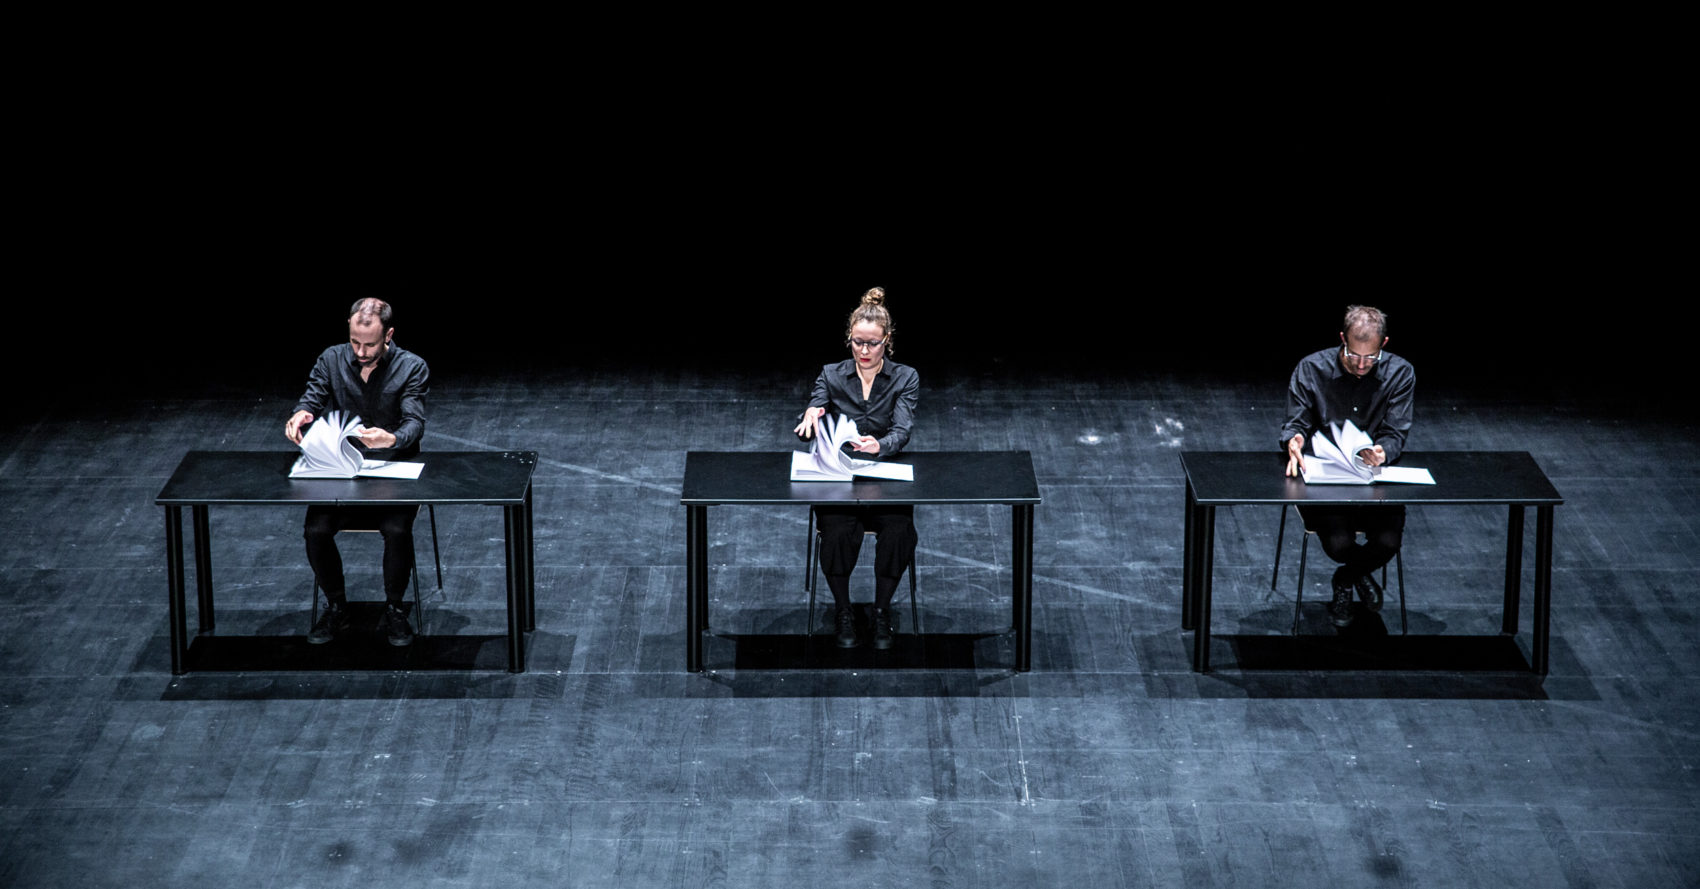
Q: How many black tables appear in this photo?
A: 3